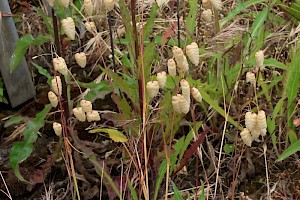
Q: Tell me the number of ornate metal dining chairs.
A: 0